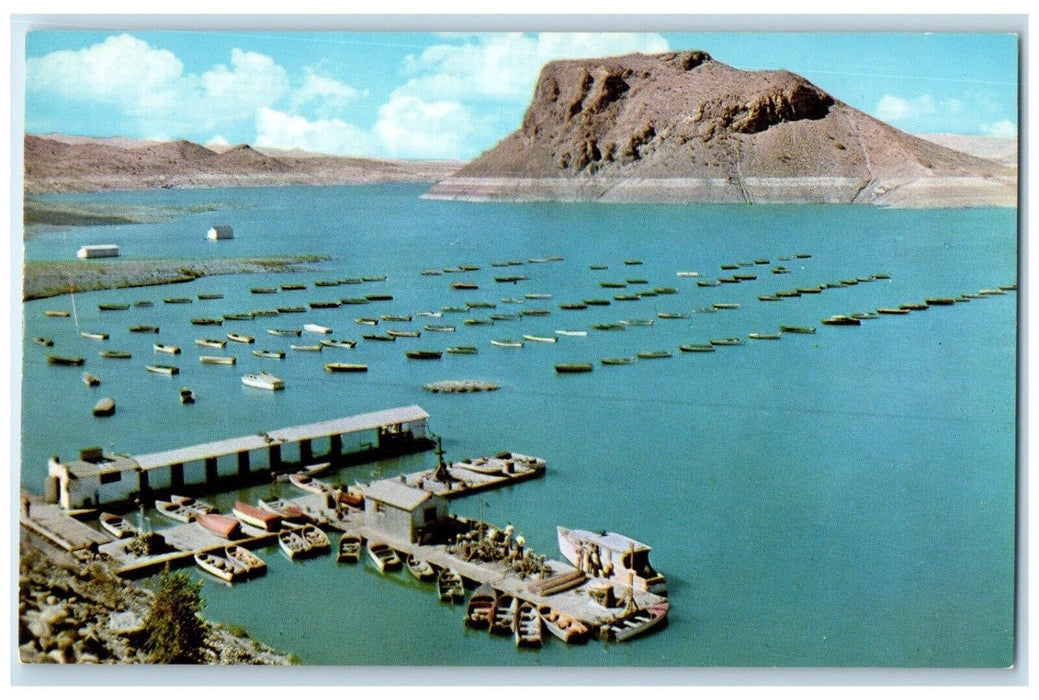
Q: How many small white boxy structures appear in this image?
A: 2